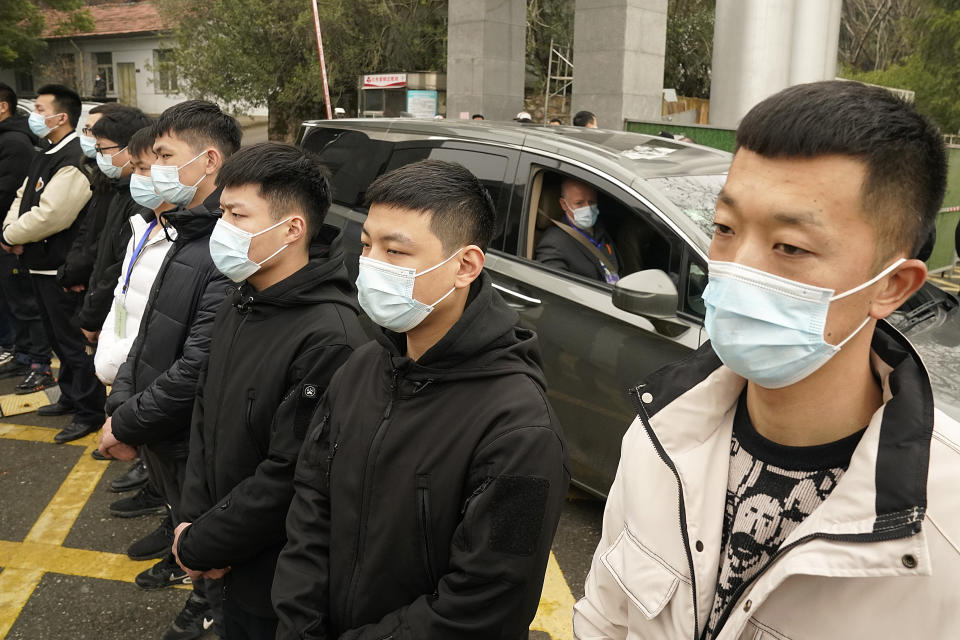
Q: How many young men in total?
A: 9